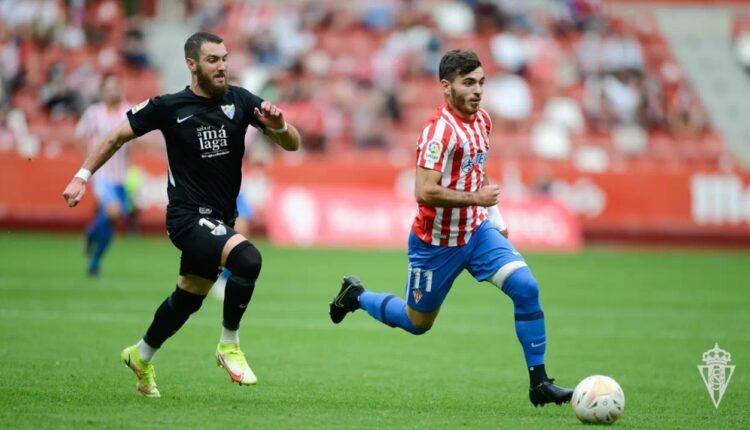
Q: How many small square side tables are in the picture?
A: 0